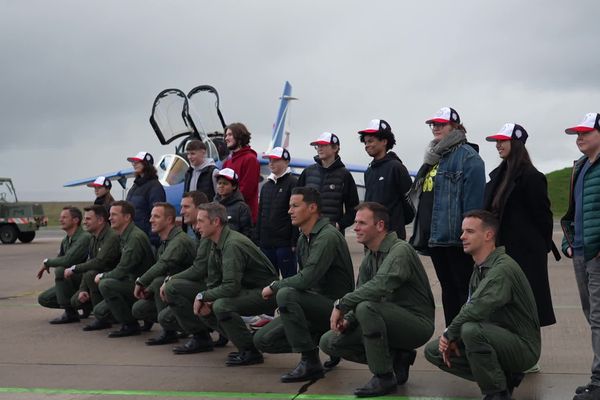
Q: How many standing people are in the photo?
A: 11